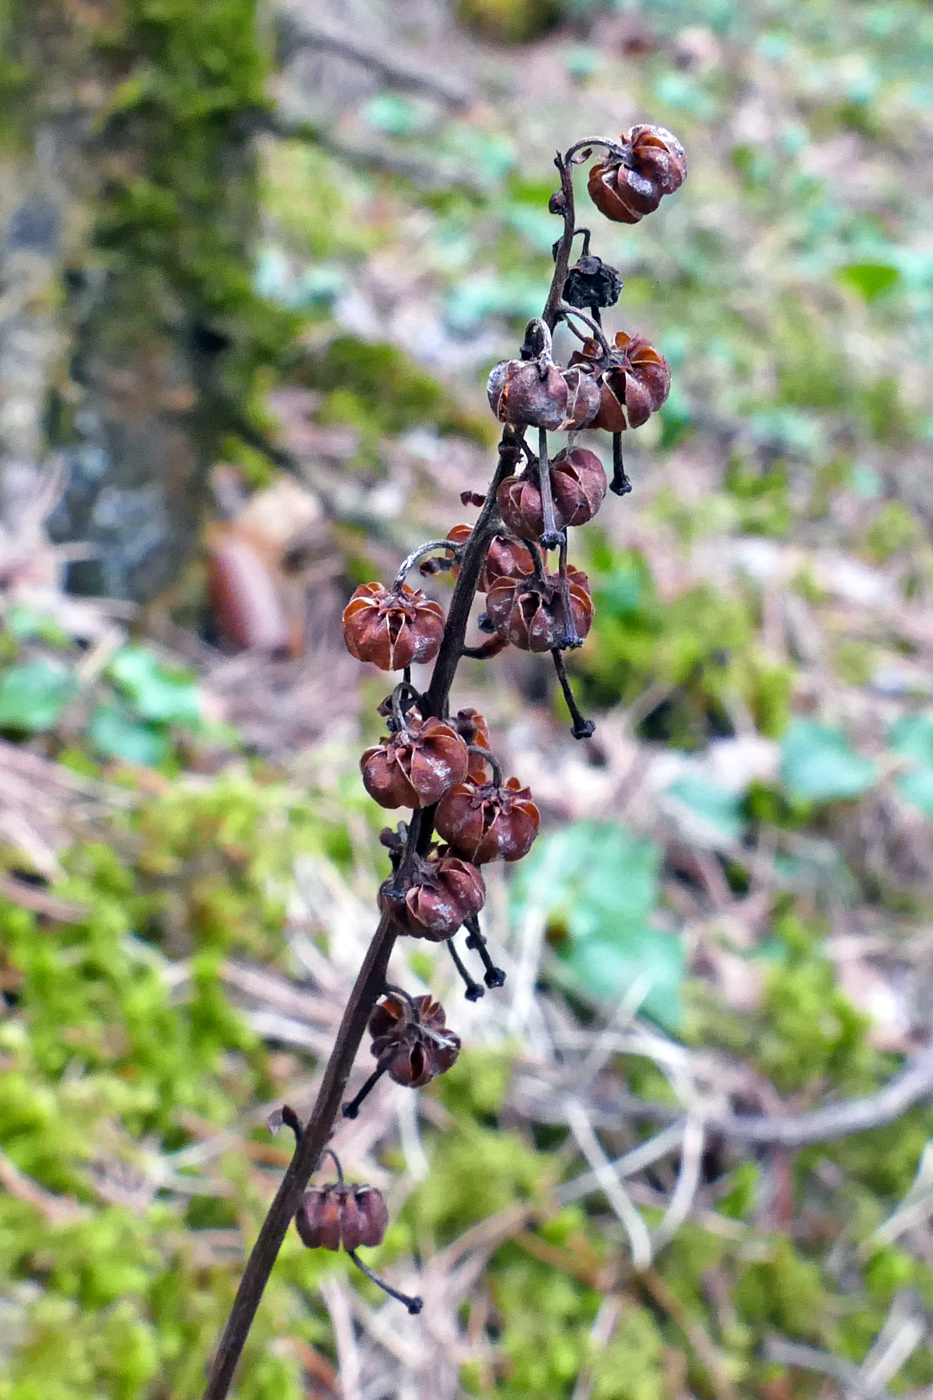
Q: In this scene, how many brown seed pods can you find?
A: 13